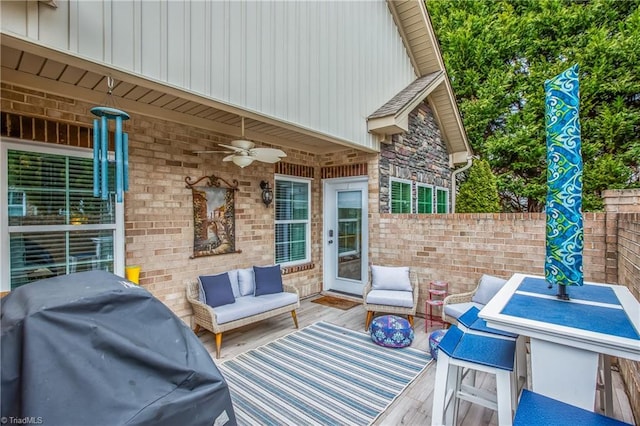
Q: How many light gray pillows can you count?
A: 4